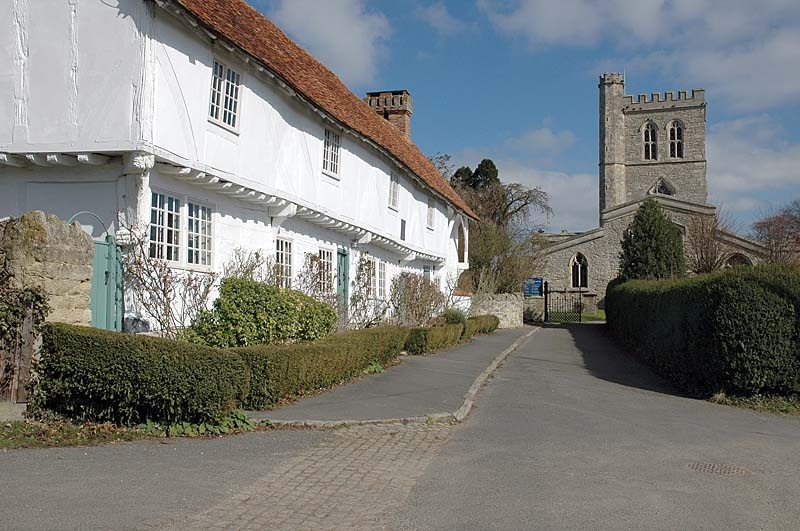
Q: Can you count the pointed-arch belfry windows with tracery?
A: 2